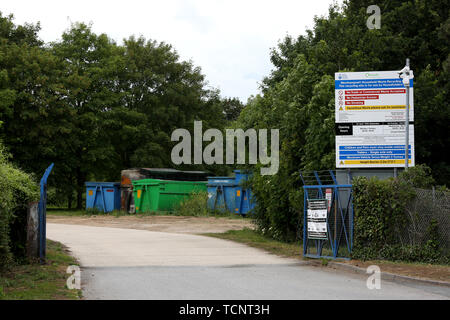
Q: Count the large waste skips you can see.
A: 5